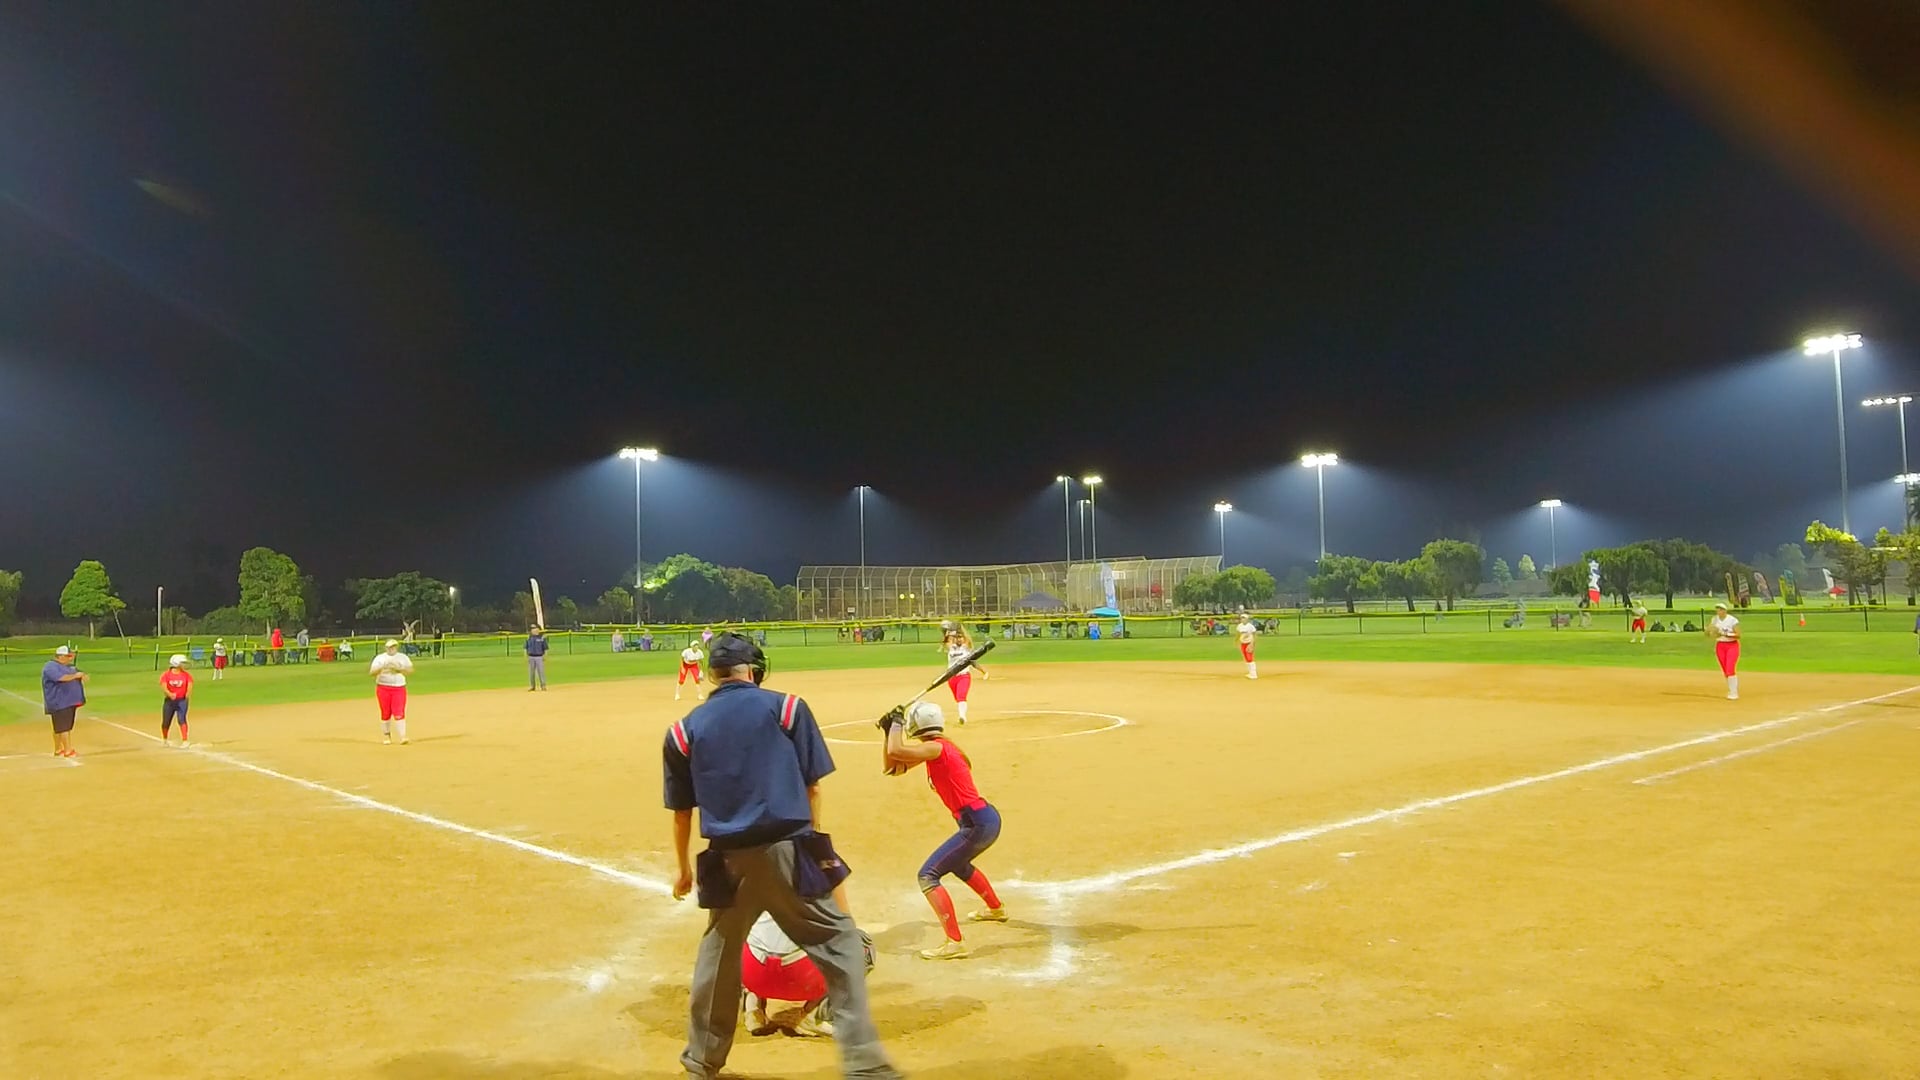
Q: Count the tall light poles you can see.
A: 11